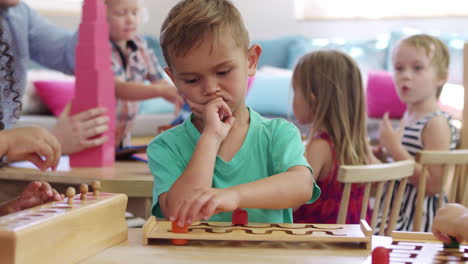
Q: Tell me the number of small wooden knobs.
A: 3